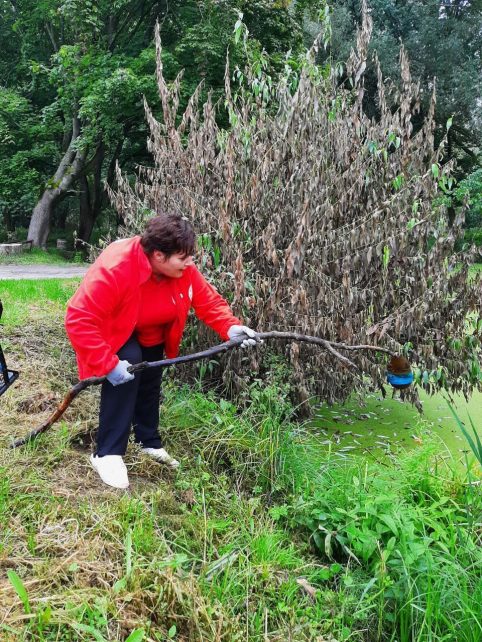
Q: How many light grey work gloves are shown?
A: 2